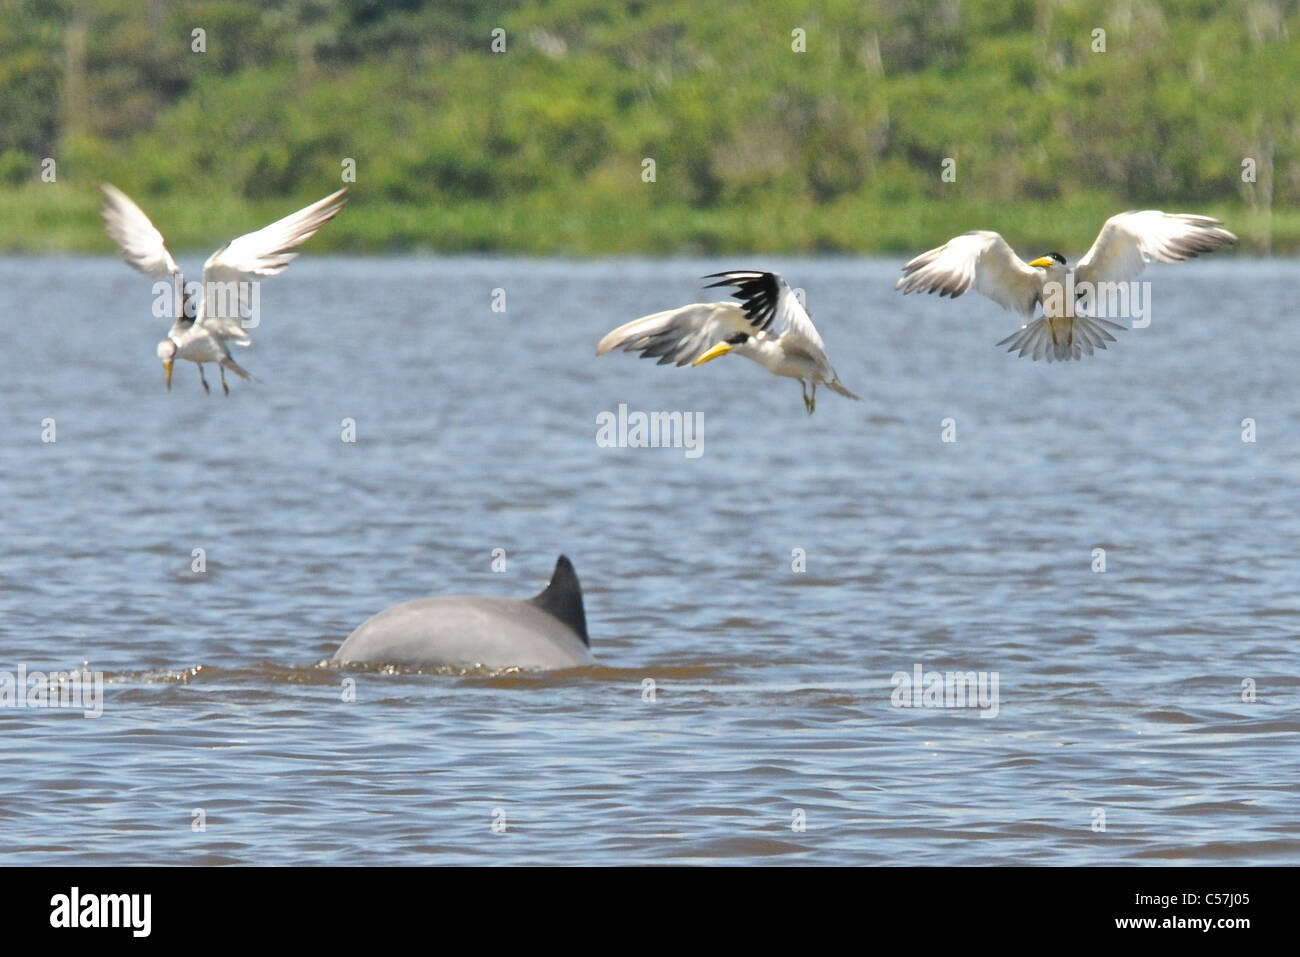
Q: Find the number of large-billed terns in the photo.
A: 3